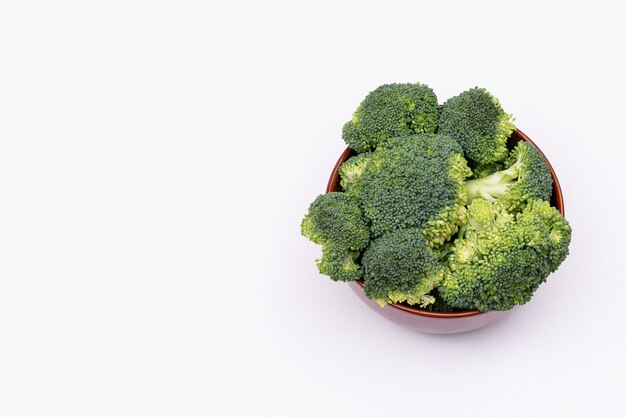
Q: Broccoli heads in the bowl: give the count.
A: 7